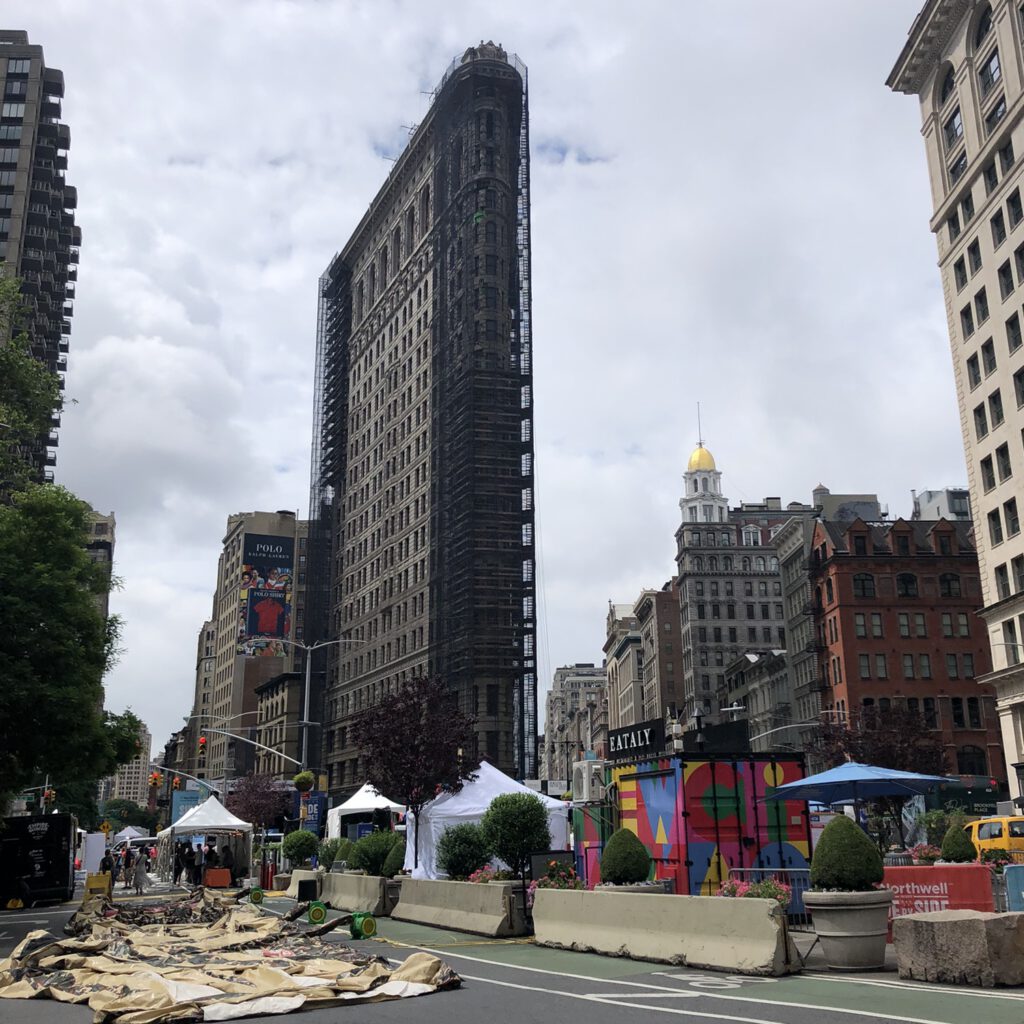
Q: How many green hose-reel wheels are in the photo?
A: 3